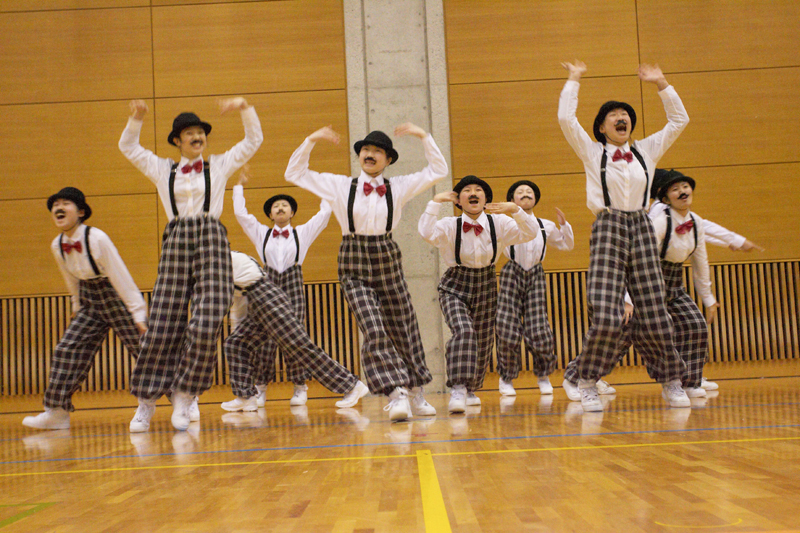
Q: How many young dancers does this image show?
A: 10